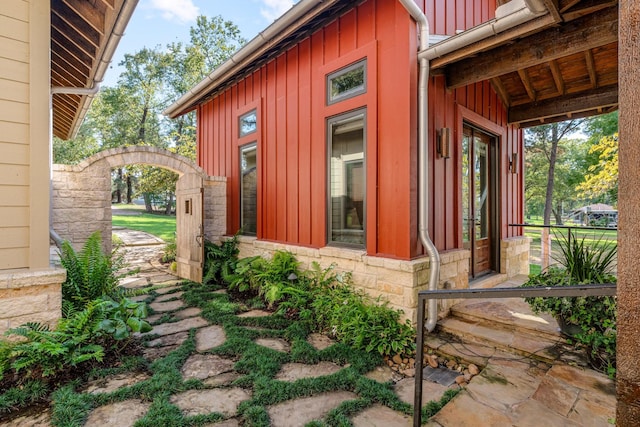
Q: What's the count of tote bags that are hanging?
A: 0